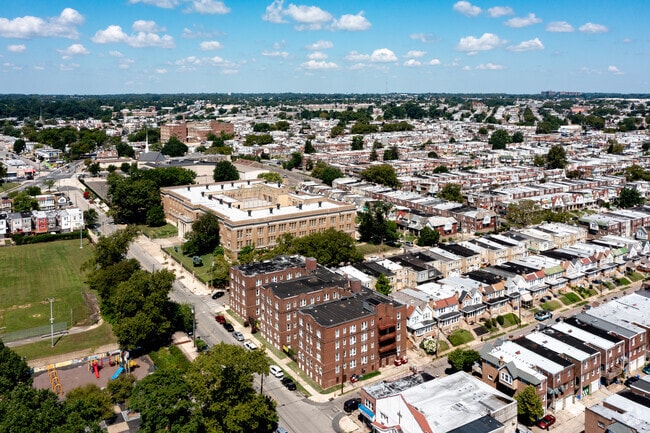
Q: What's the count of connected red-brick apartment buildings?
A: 3